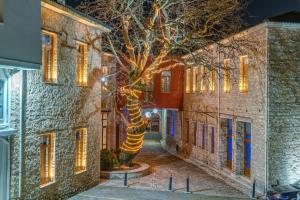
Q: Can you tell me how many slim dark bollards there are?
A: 4